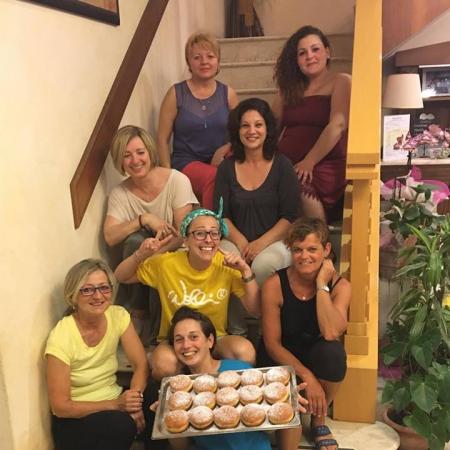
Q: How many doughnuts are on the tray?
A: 15